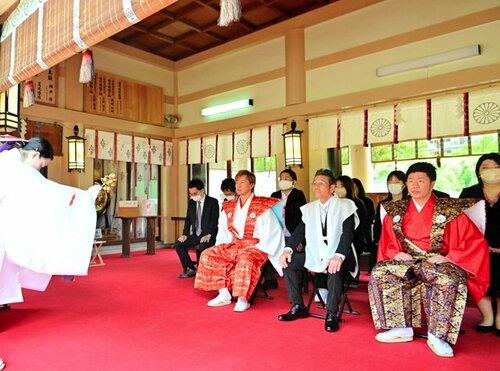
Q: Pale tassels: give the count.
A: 3